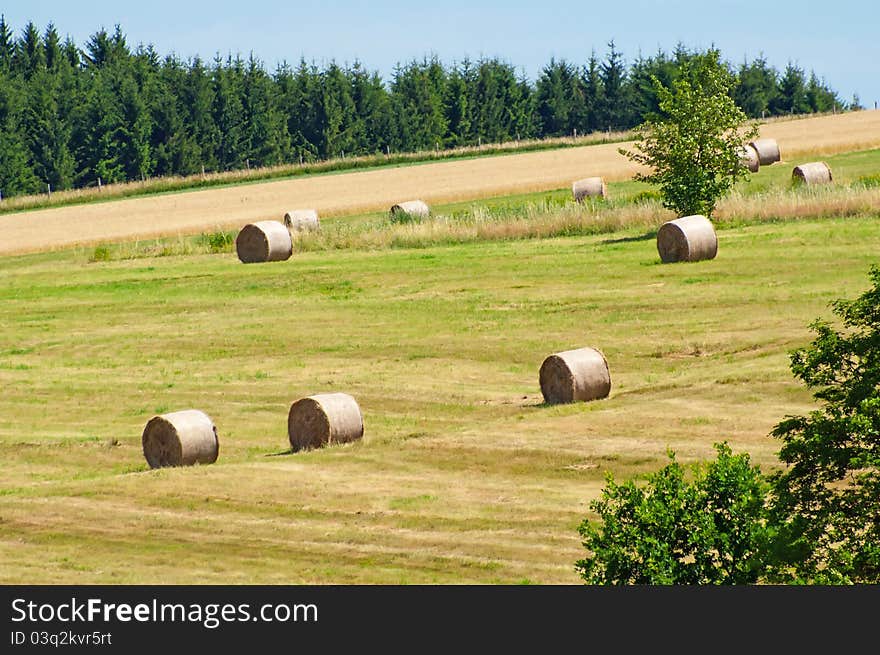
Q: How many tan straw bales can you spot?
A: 11